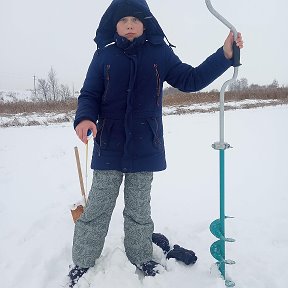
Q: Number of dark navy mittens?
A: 2